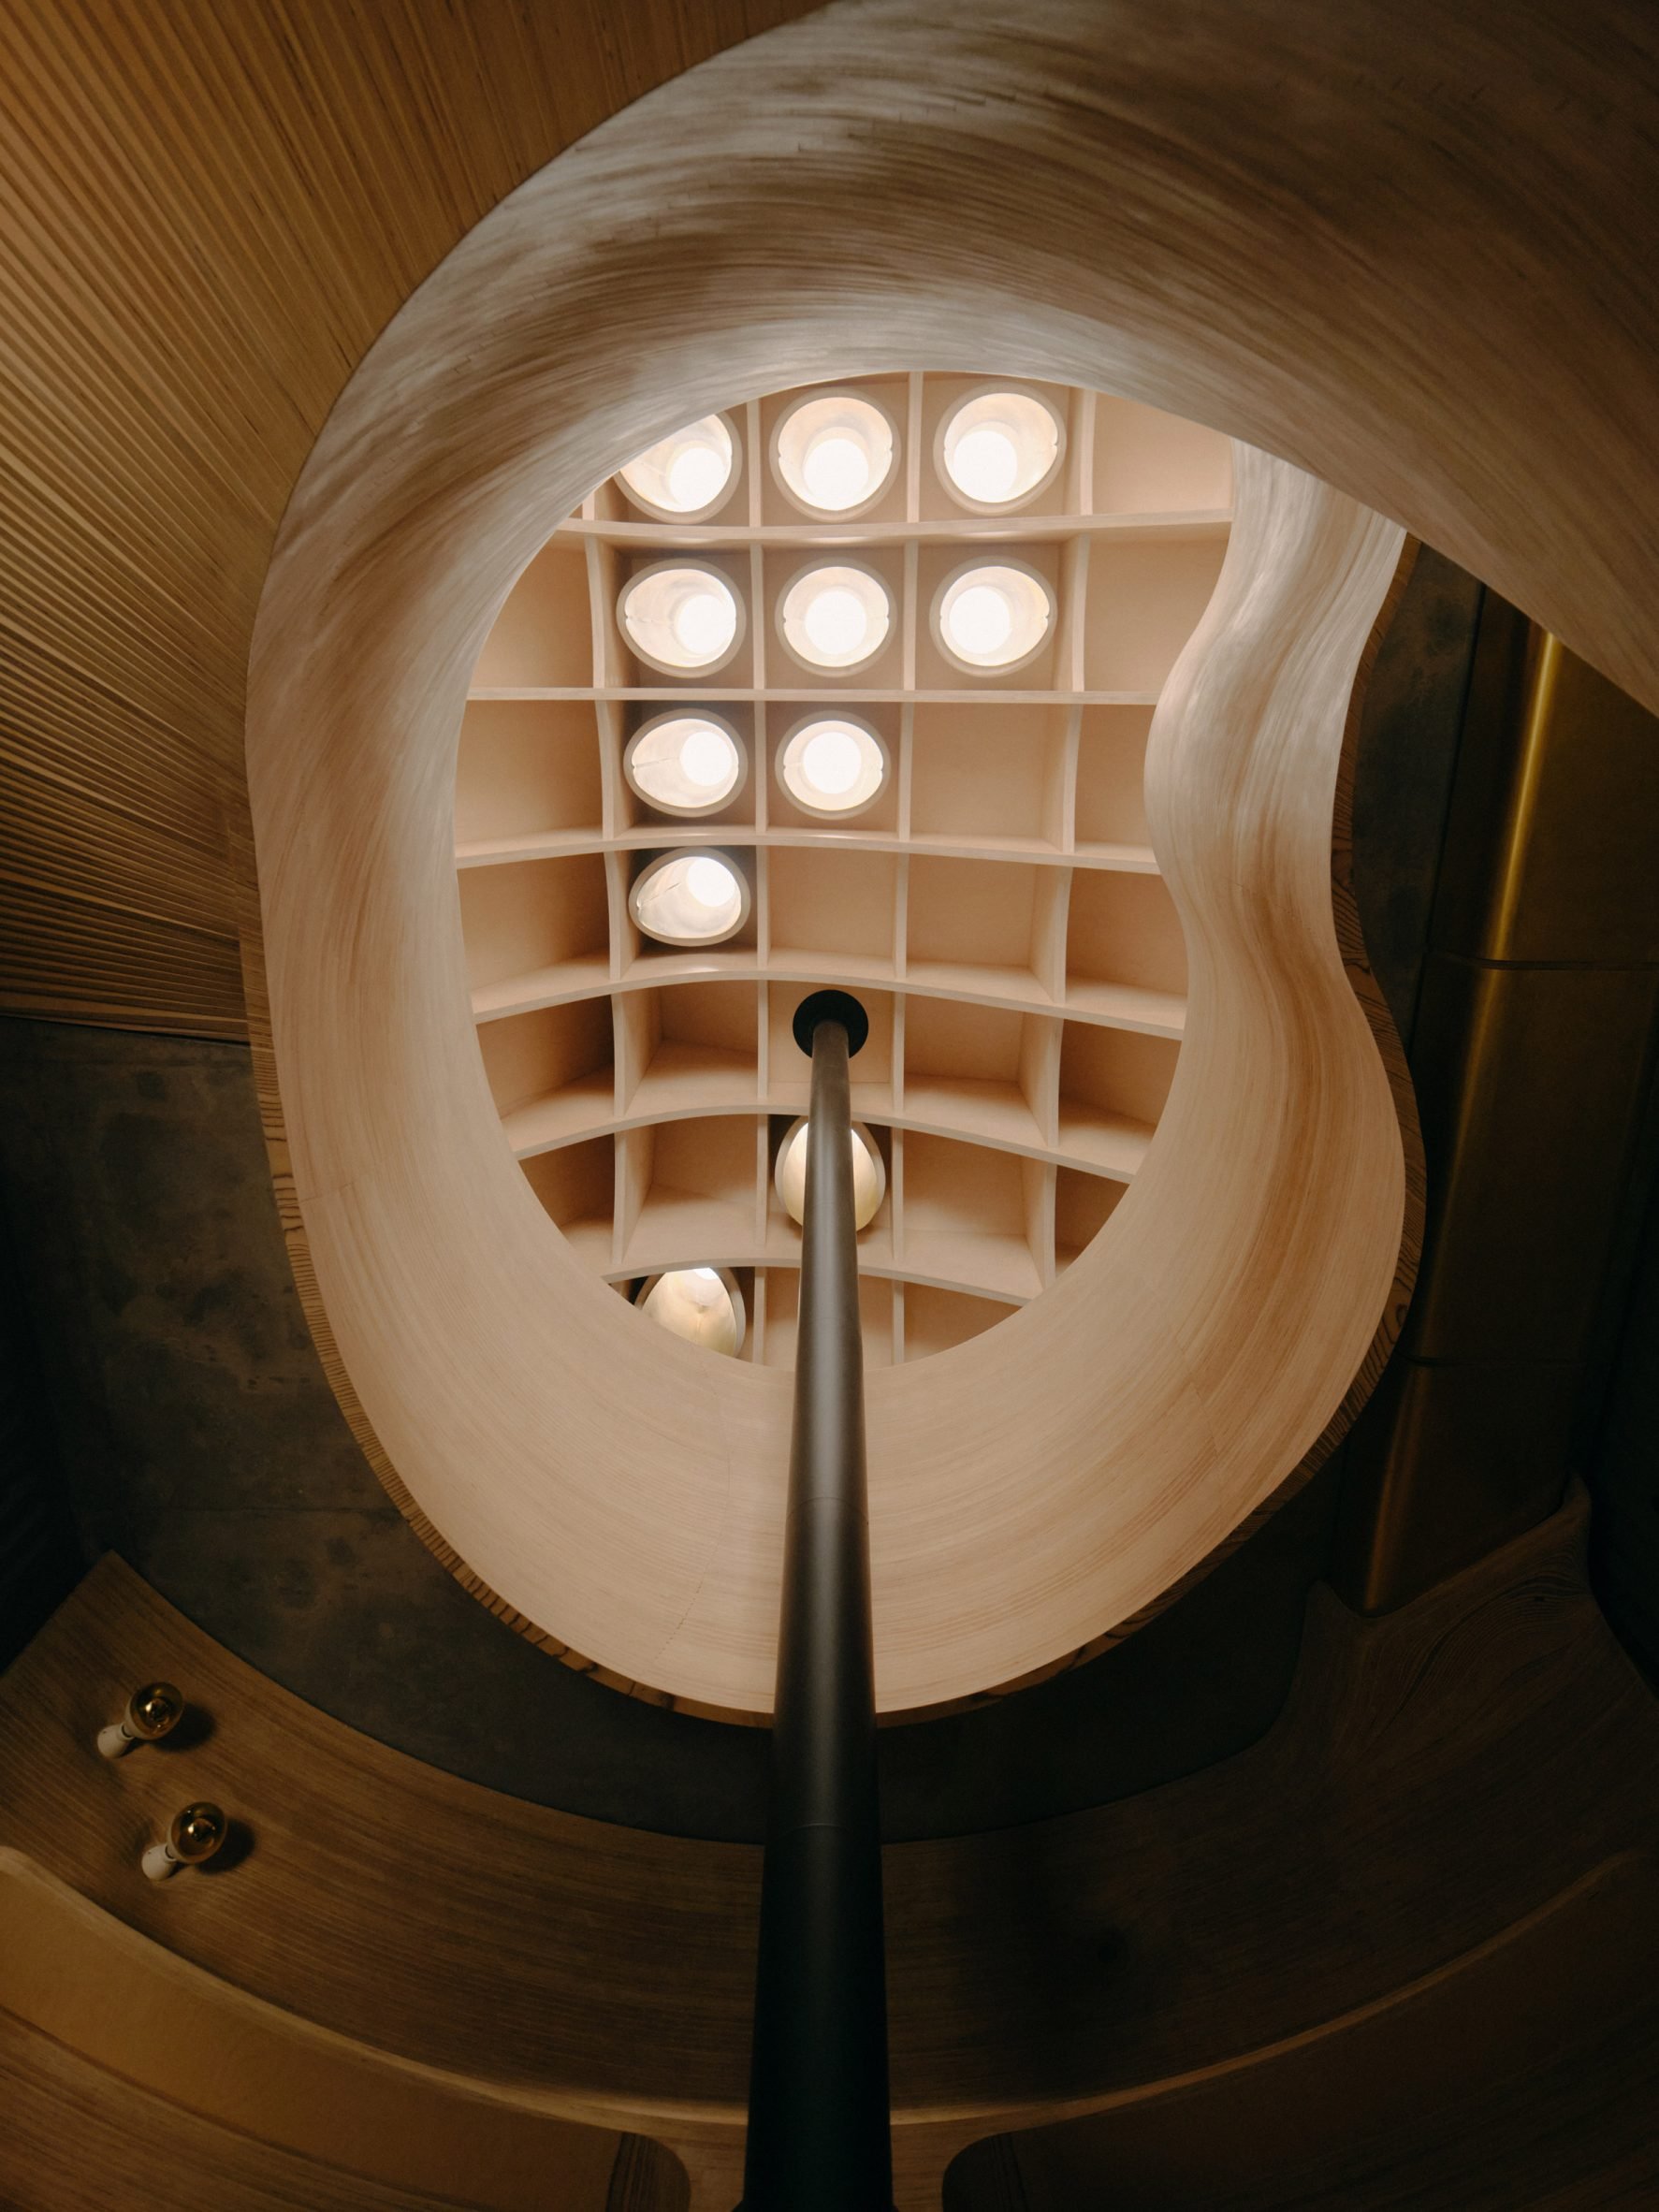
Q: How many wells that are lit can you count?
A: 11